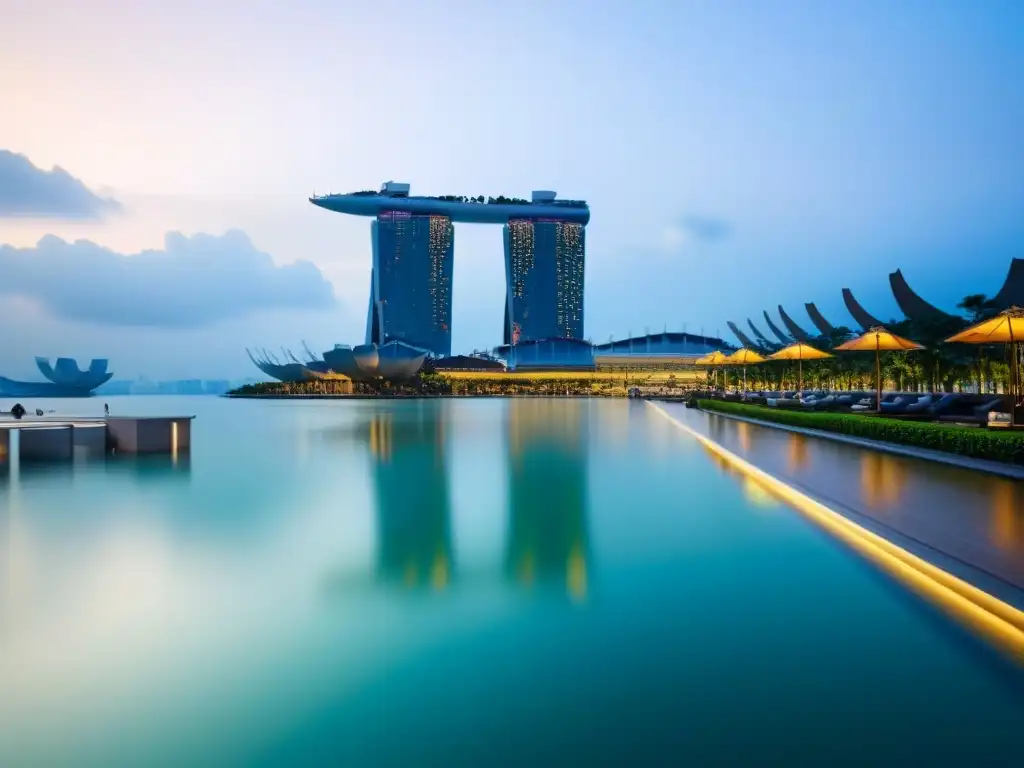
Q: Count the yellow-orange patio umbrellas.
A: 5